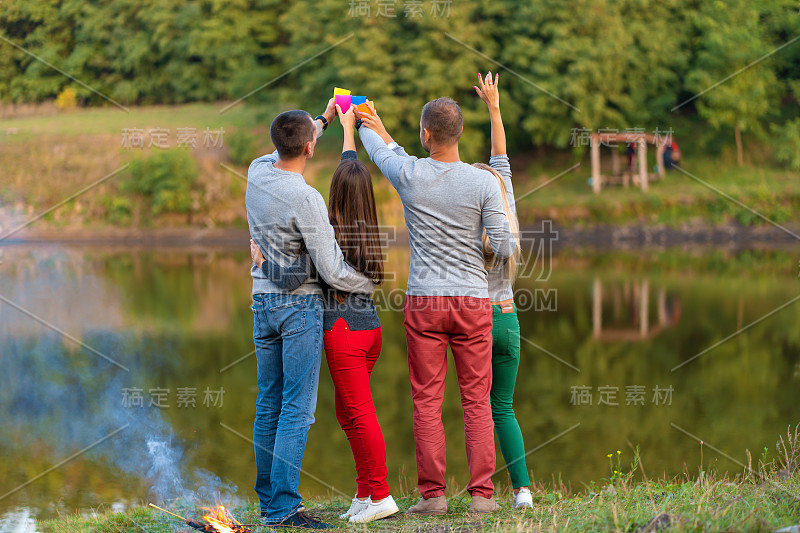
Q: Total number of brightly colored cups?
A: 4